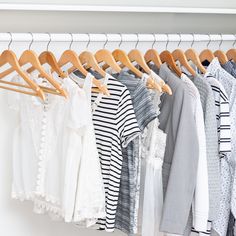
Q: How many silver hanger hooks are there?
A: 15